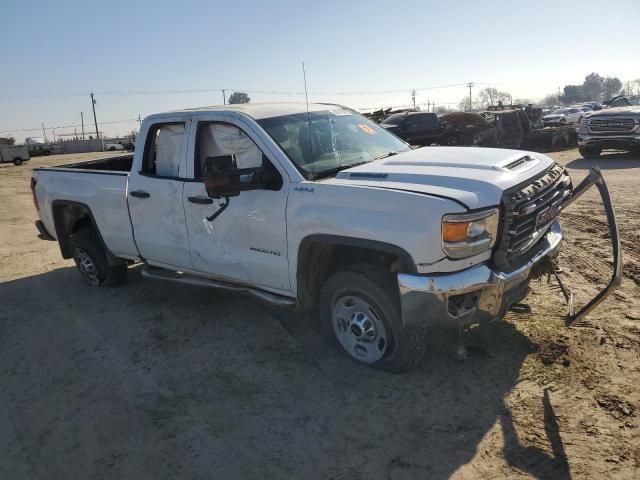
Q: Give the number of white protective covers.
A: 2